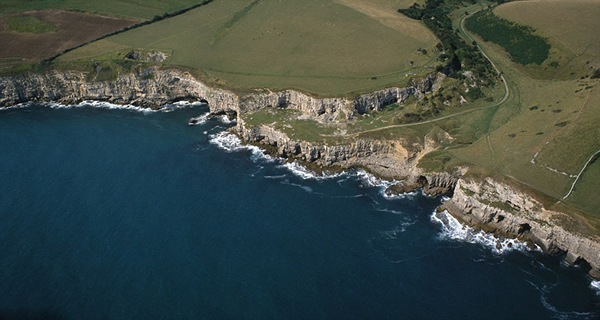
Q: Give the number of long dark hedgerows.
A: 1